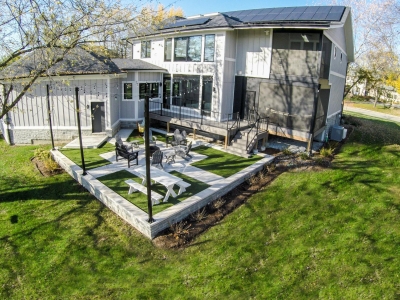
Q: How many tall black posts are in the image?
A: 3